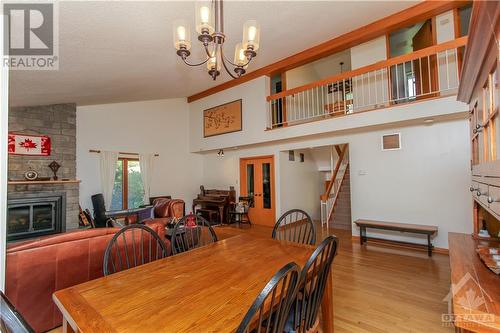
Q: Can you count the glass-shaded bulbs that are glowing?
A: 5